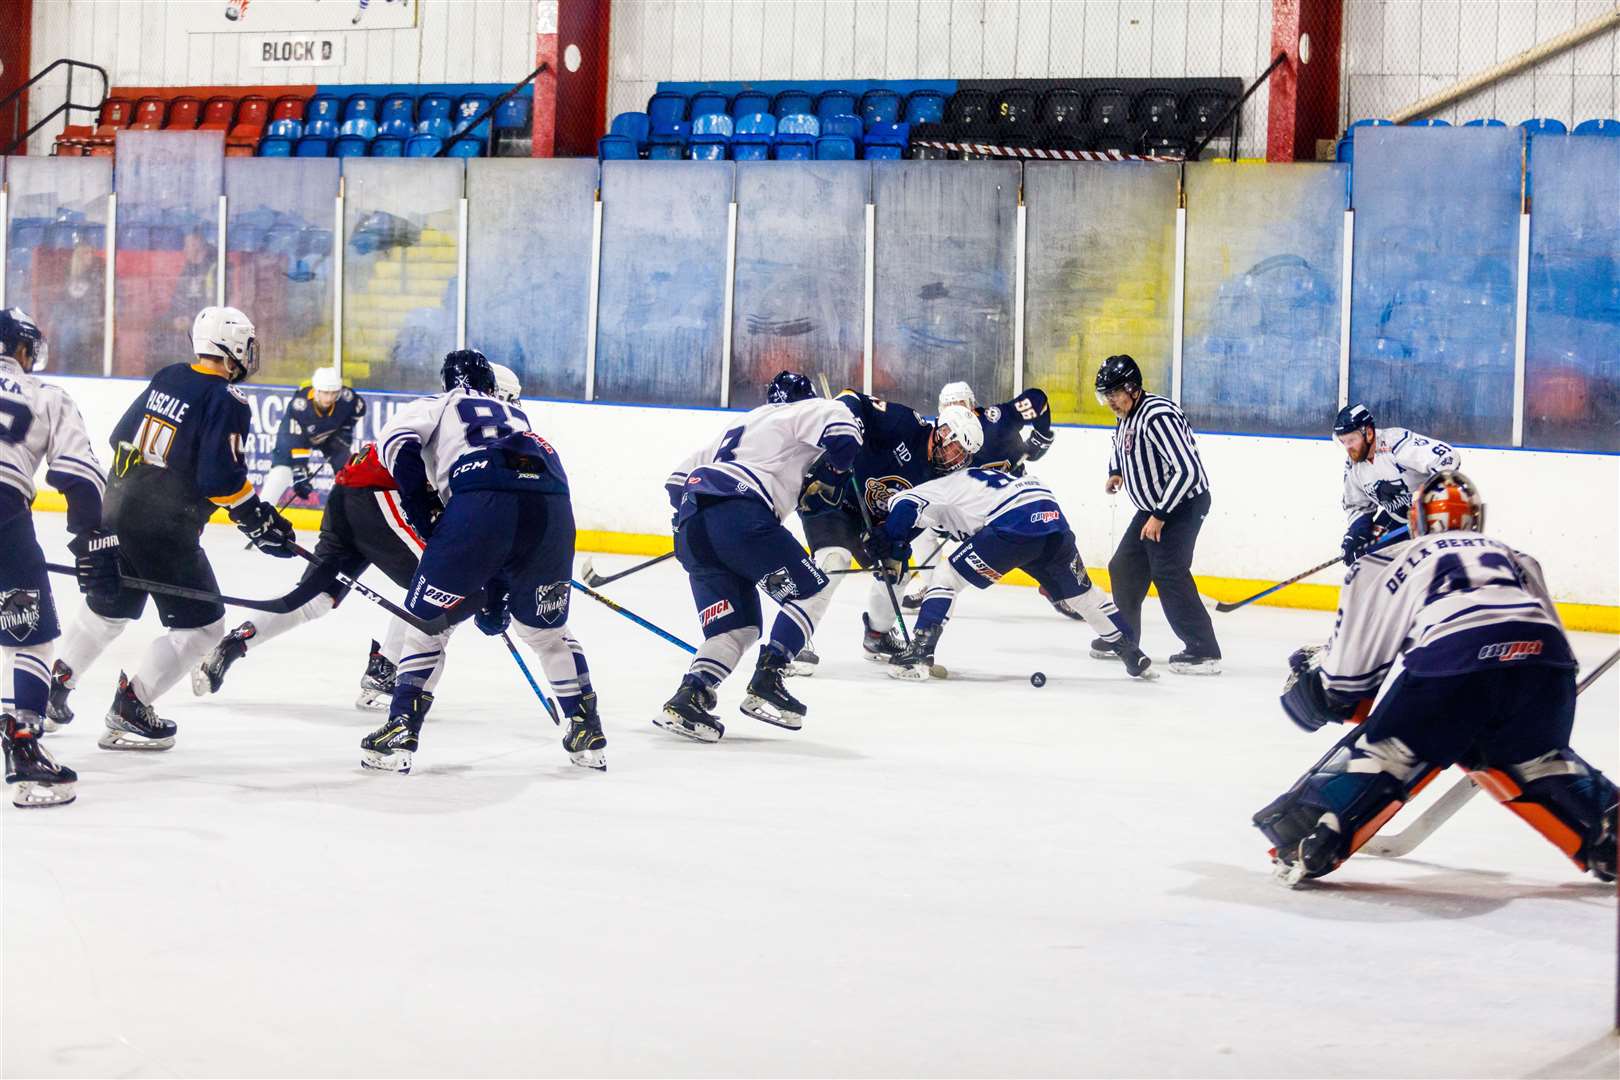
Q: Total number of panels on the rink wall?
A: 12